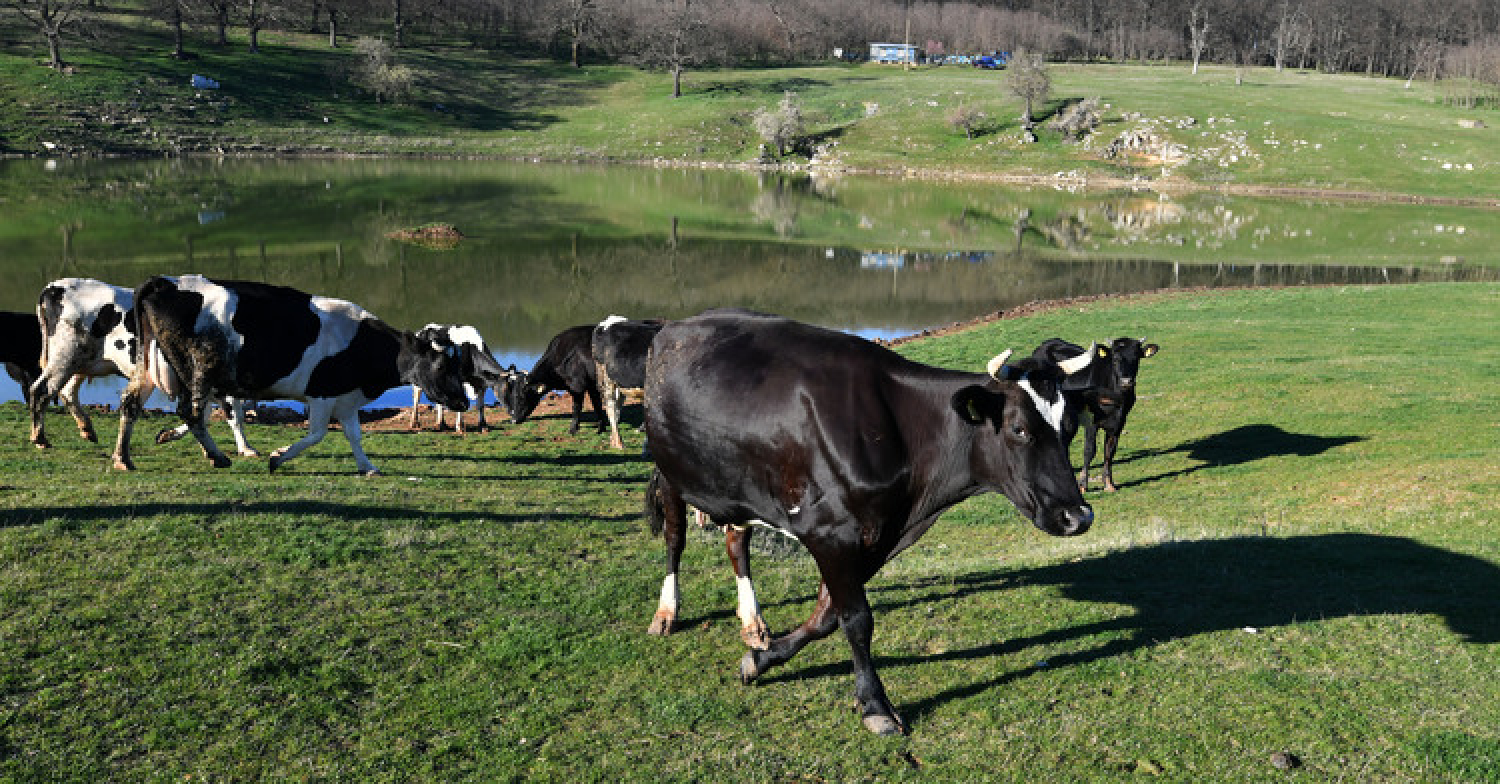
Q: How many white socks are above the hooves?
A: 2